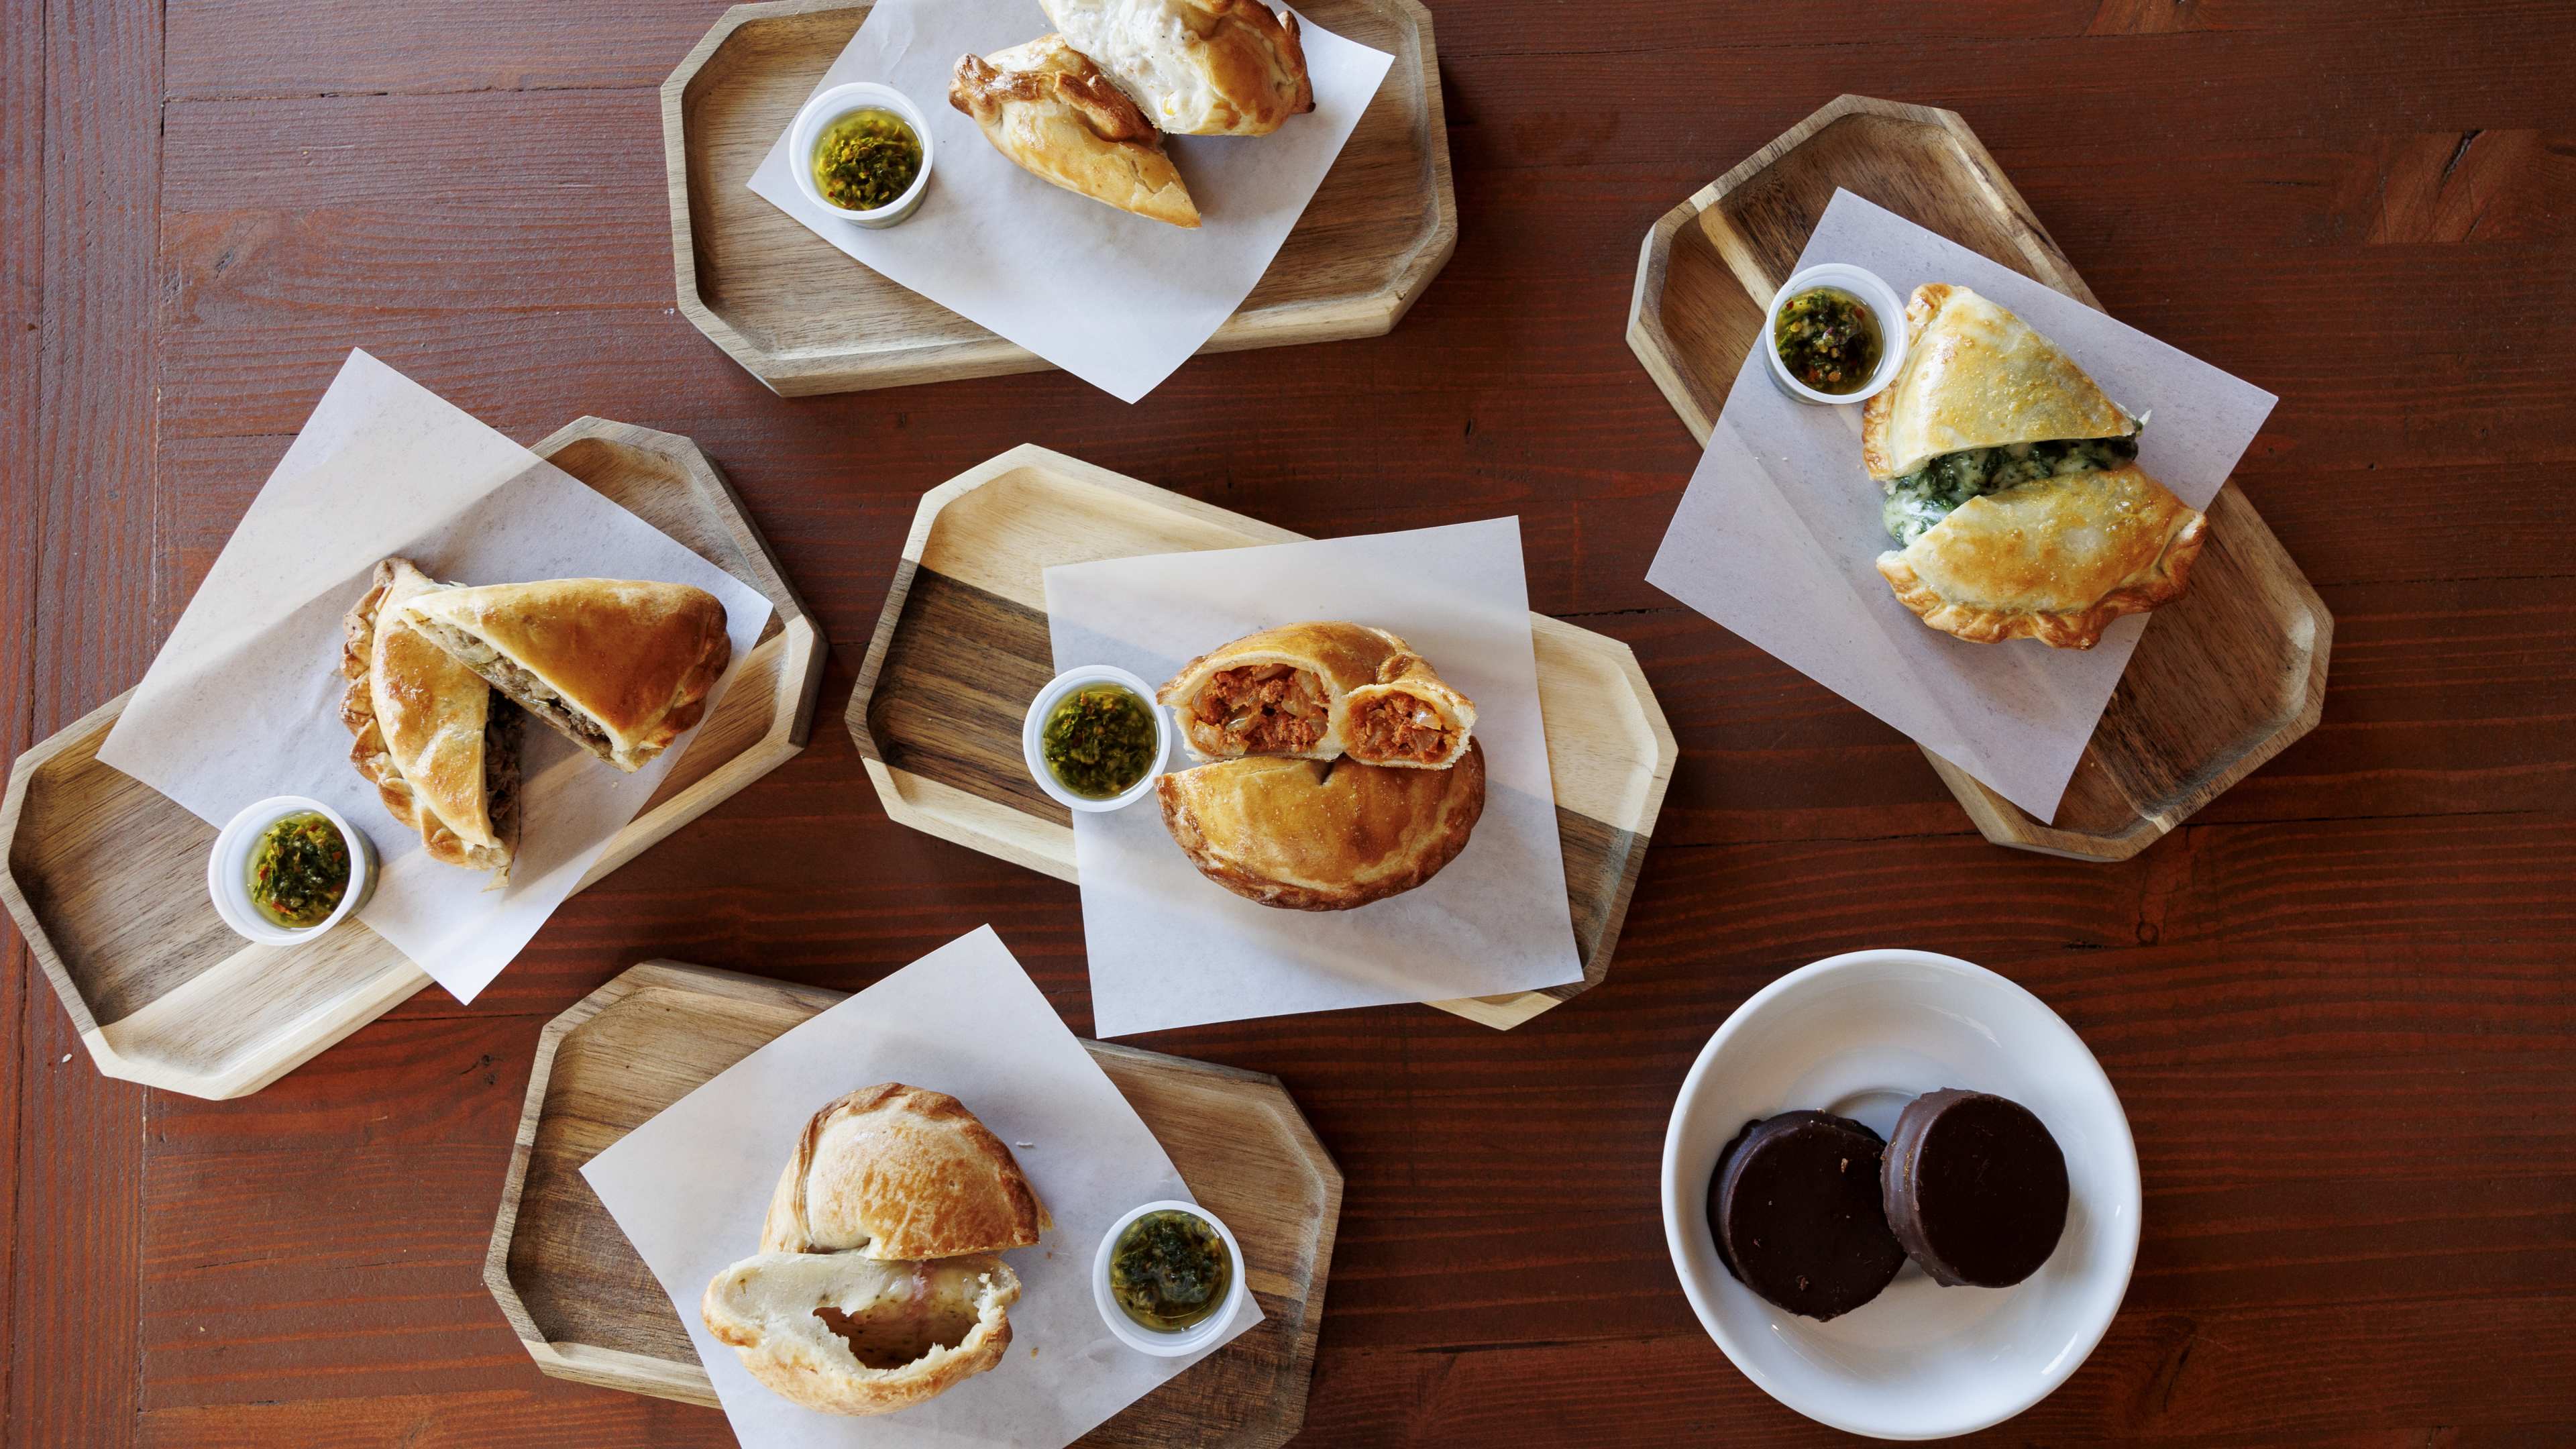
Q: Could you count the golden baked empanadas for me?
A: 5